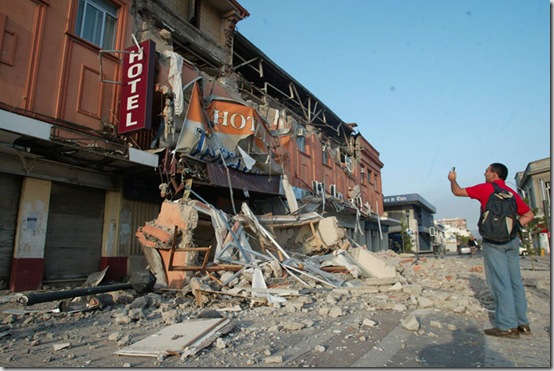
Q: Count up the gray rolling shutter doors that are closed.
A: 2